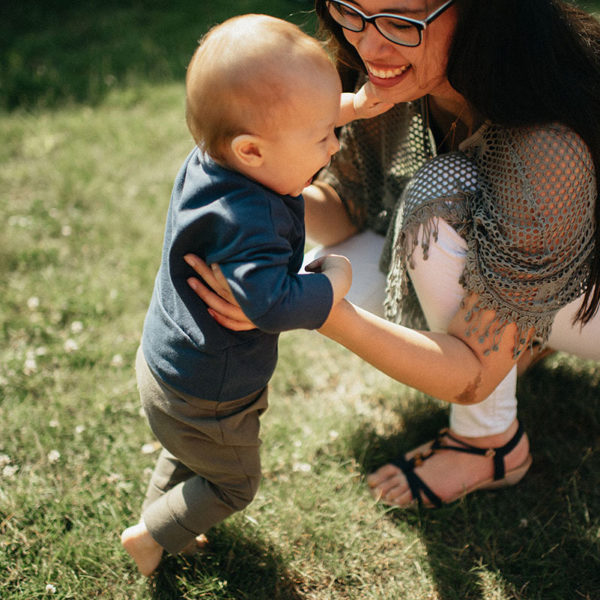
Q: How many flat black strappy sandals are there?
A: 1